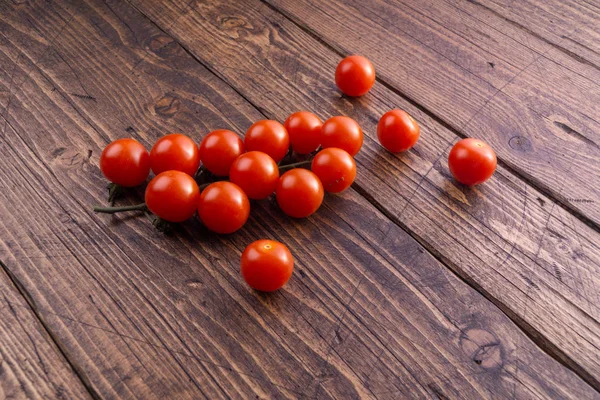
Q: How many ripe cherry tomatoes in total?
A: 15